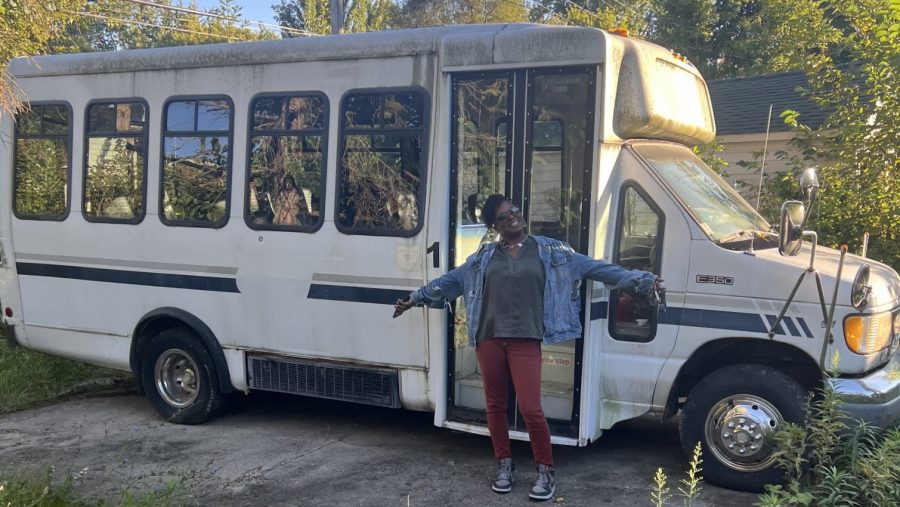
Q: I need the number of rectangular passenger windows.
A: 5